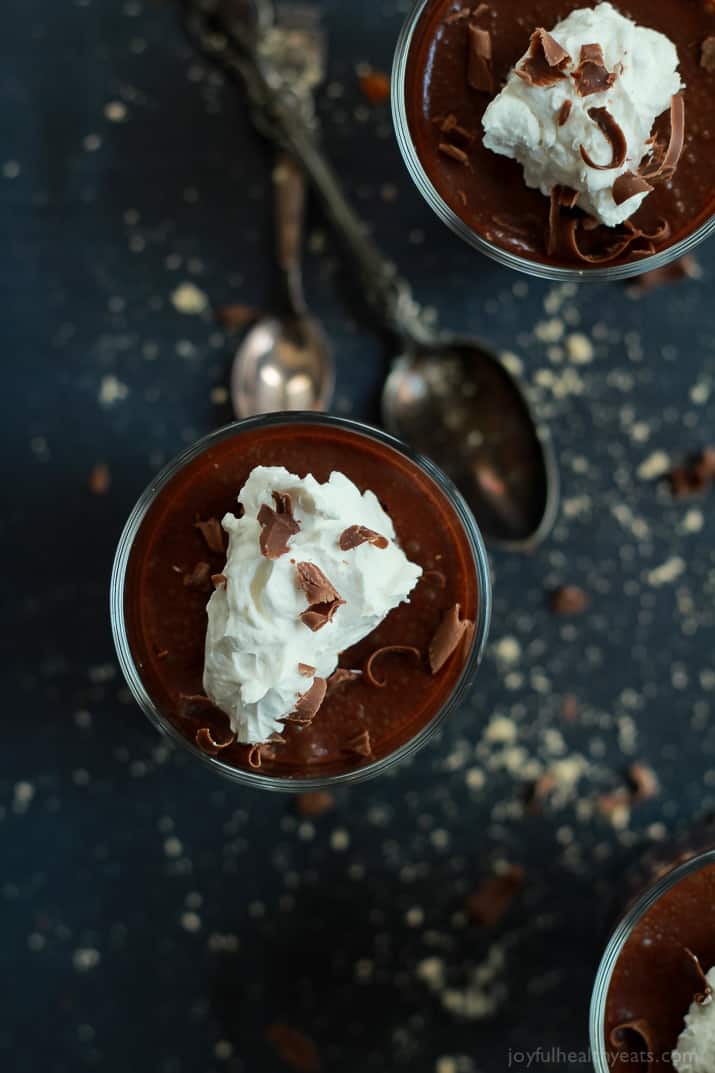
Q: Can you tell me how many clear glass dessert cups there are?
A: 3